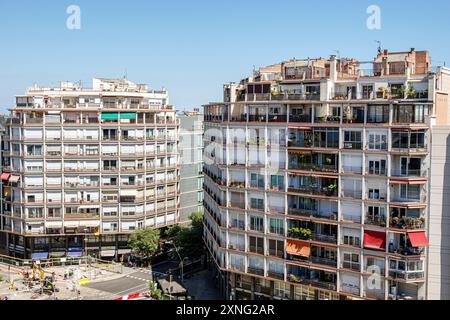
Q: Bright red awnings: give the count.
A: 2